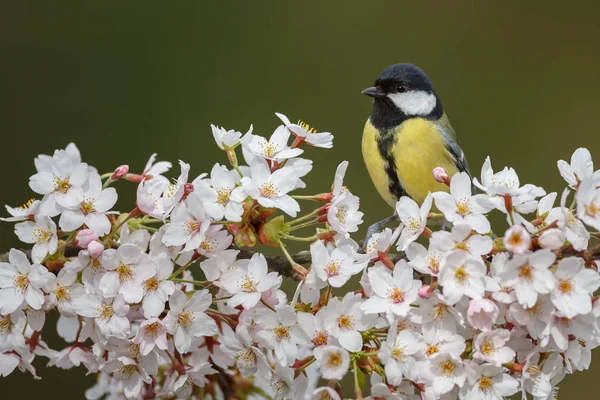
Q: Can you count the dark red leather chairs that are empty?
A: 0